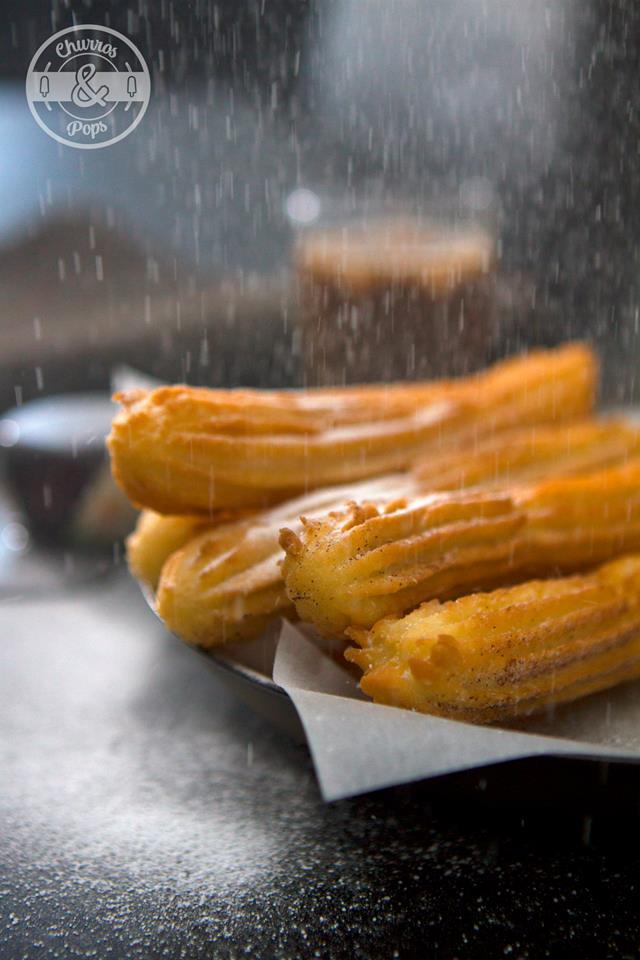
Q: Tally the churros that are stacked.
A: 5